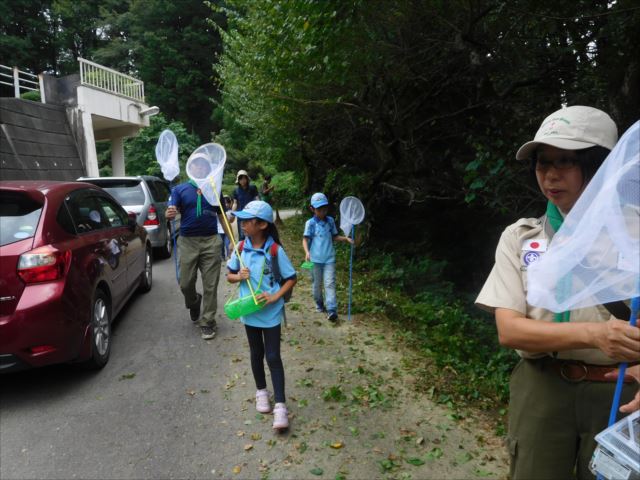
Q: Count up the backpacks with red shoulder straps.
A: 1